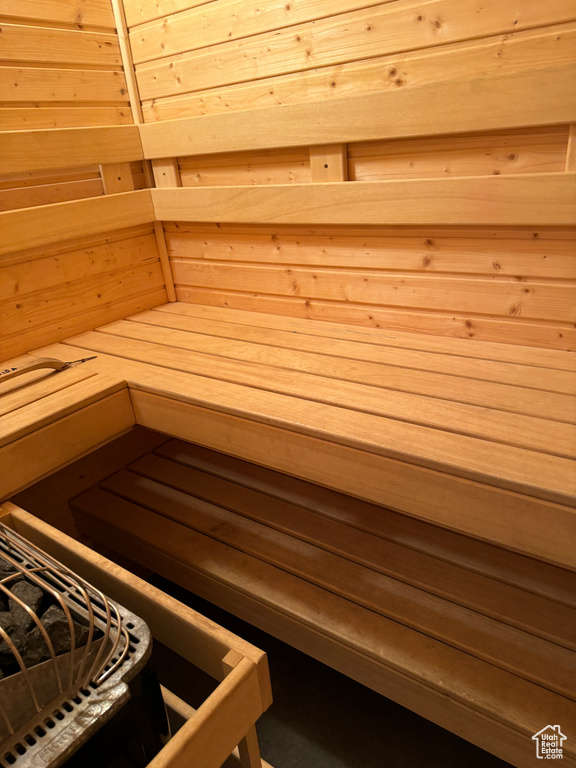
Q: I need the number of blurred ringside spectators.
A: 0